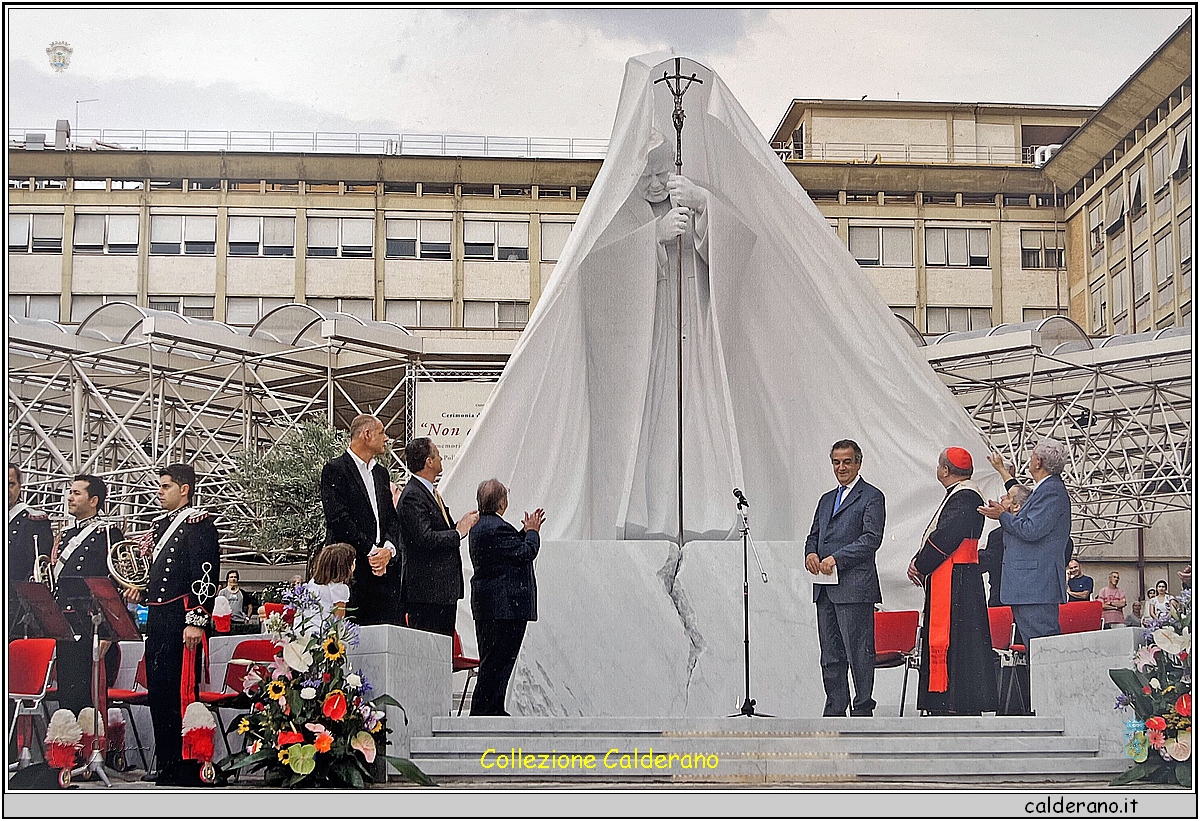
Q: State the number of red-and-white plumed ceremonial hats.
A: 5